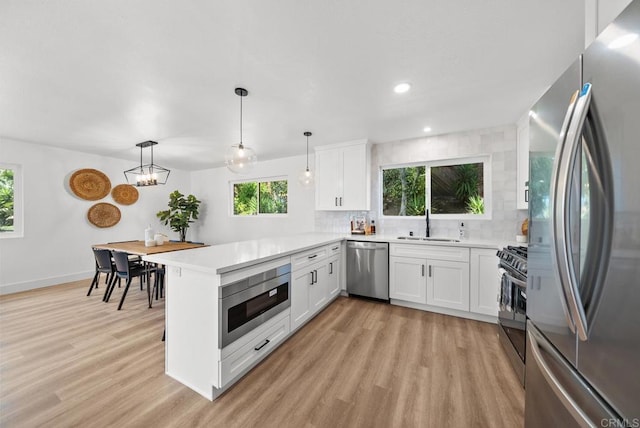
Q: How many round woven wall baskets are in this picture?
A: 3